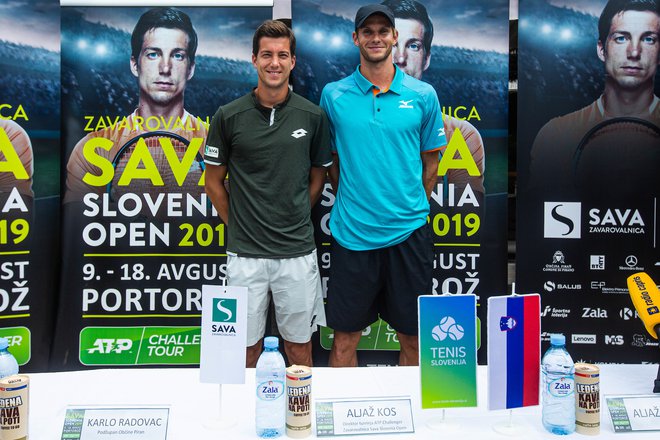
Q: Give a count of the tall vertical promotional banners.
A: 4